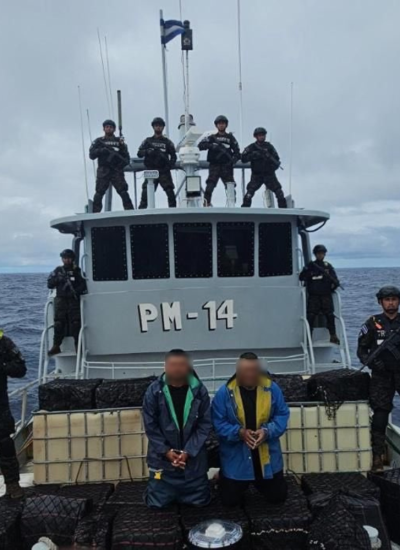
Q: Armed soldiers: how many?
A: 8